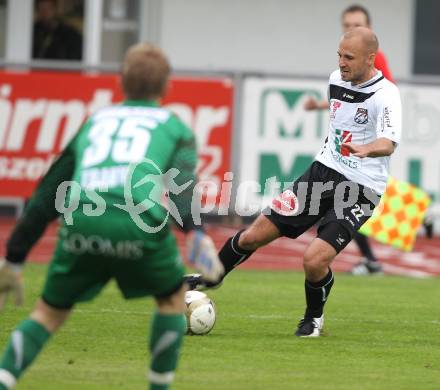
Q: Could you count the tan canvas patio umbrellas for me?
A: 0